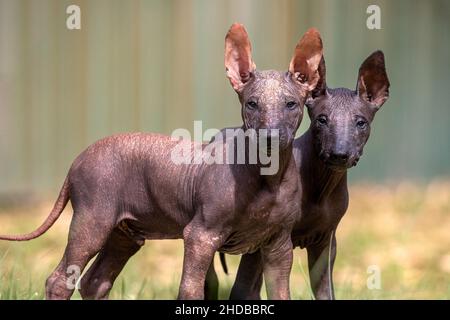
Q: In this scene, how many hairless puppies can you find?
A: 2